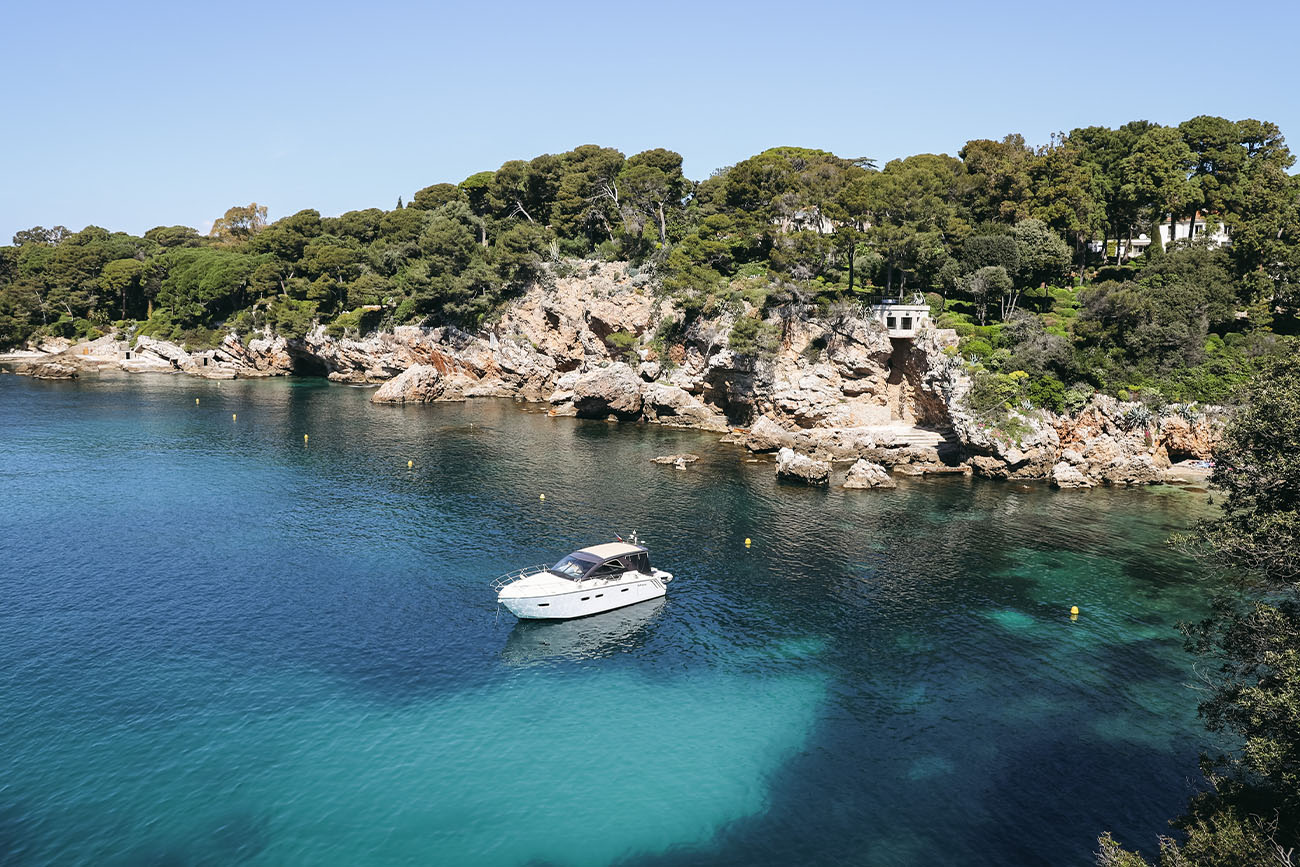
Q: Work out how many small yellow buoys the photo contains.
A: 7